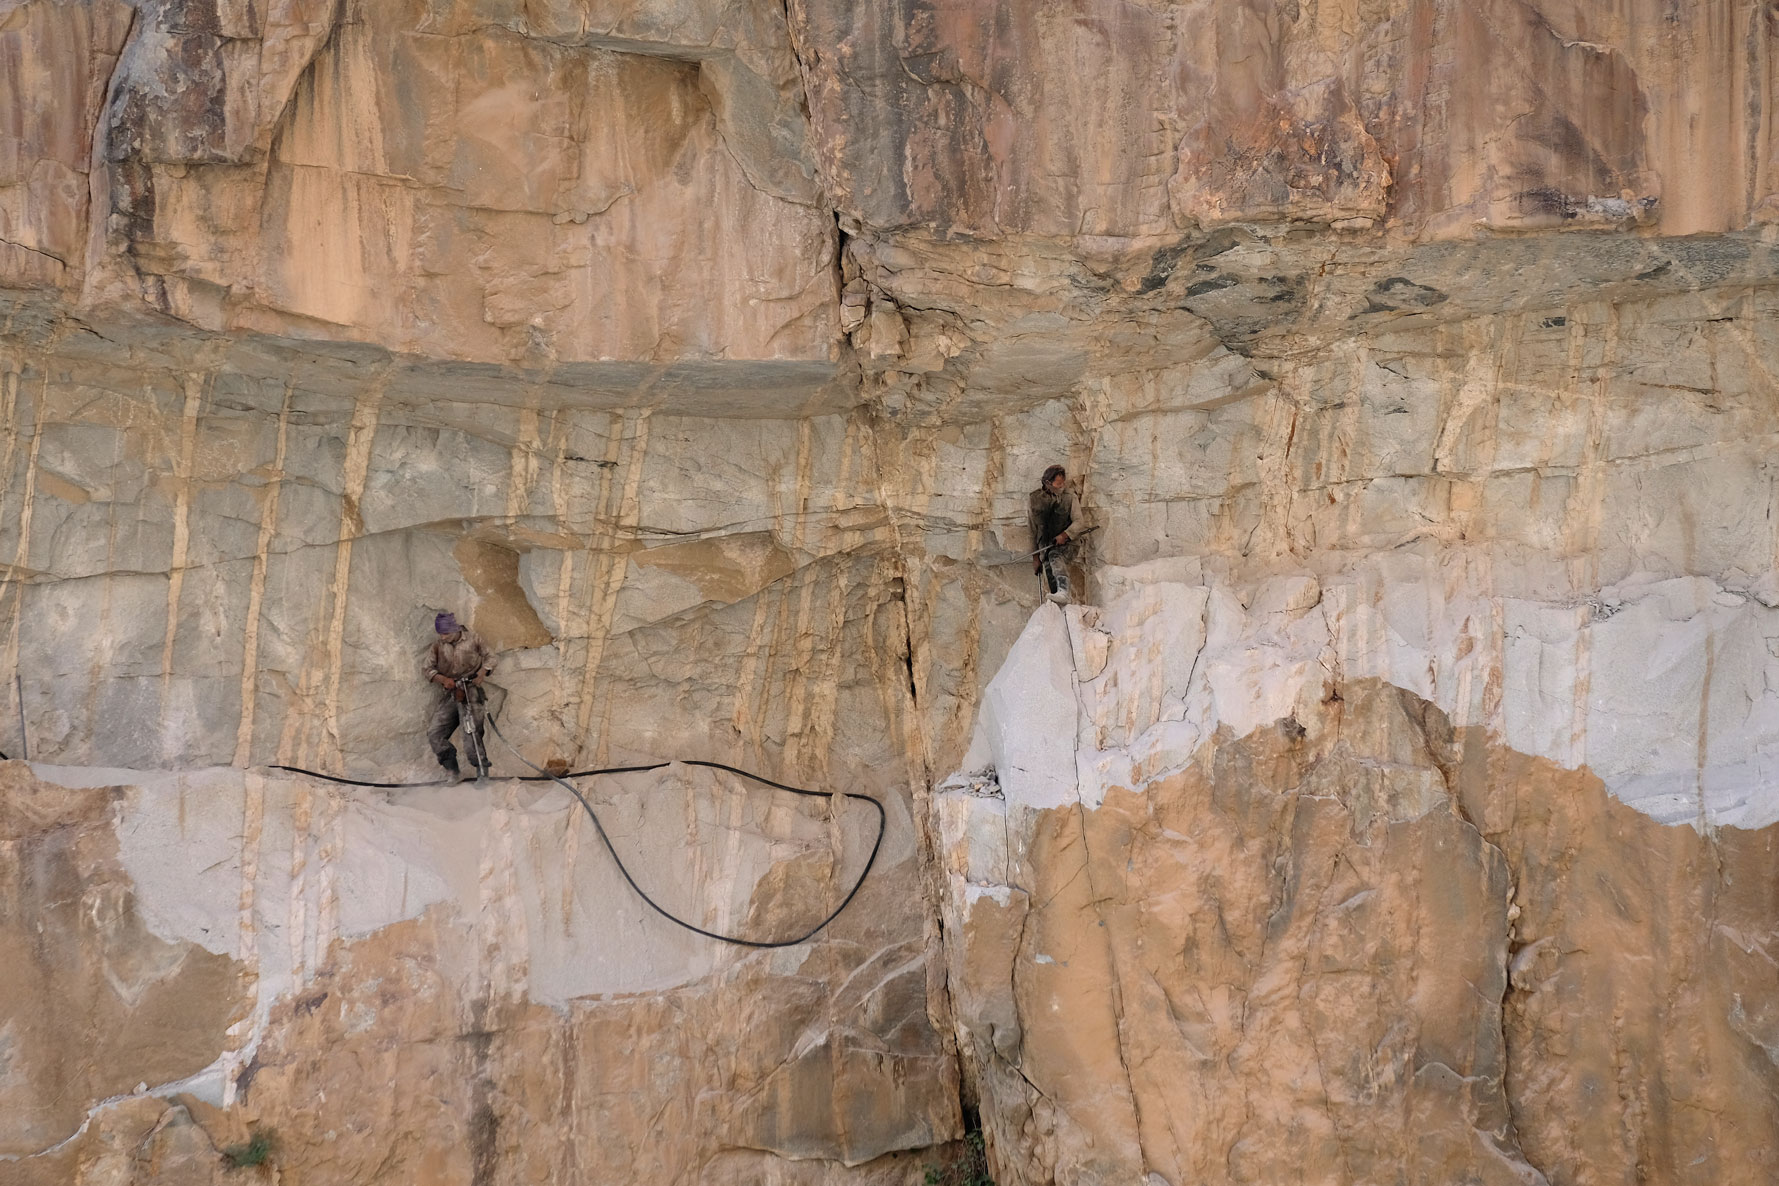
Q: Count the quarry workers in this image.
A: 2